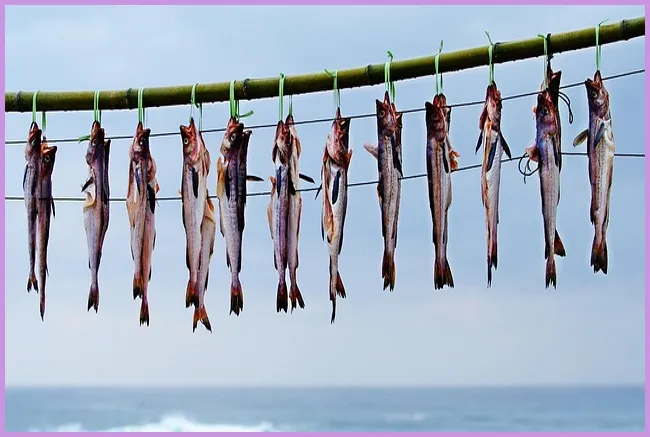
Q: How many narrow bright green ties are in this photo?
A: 12